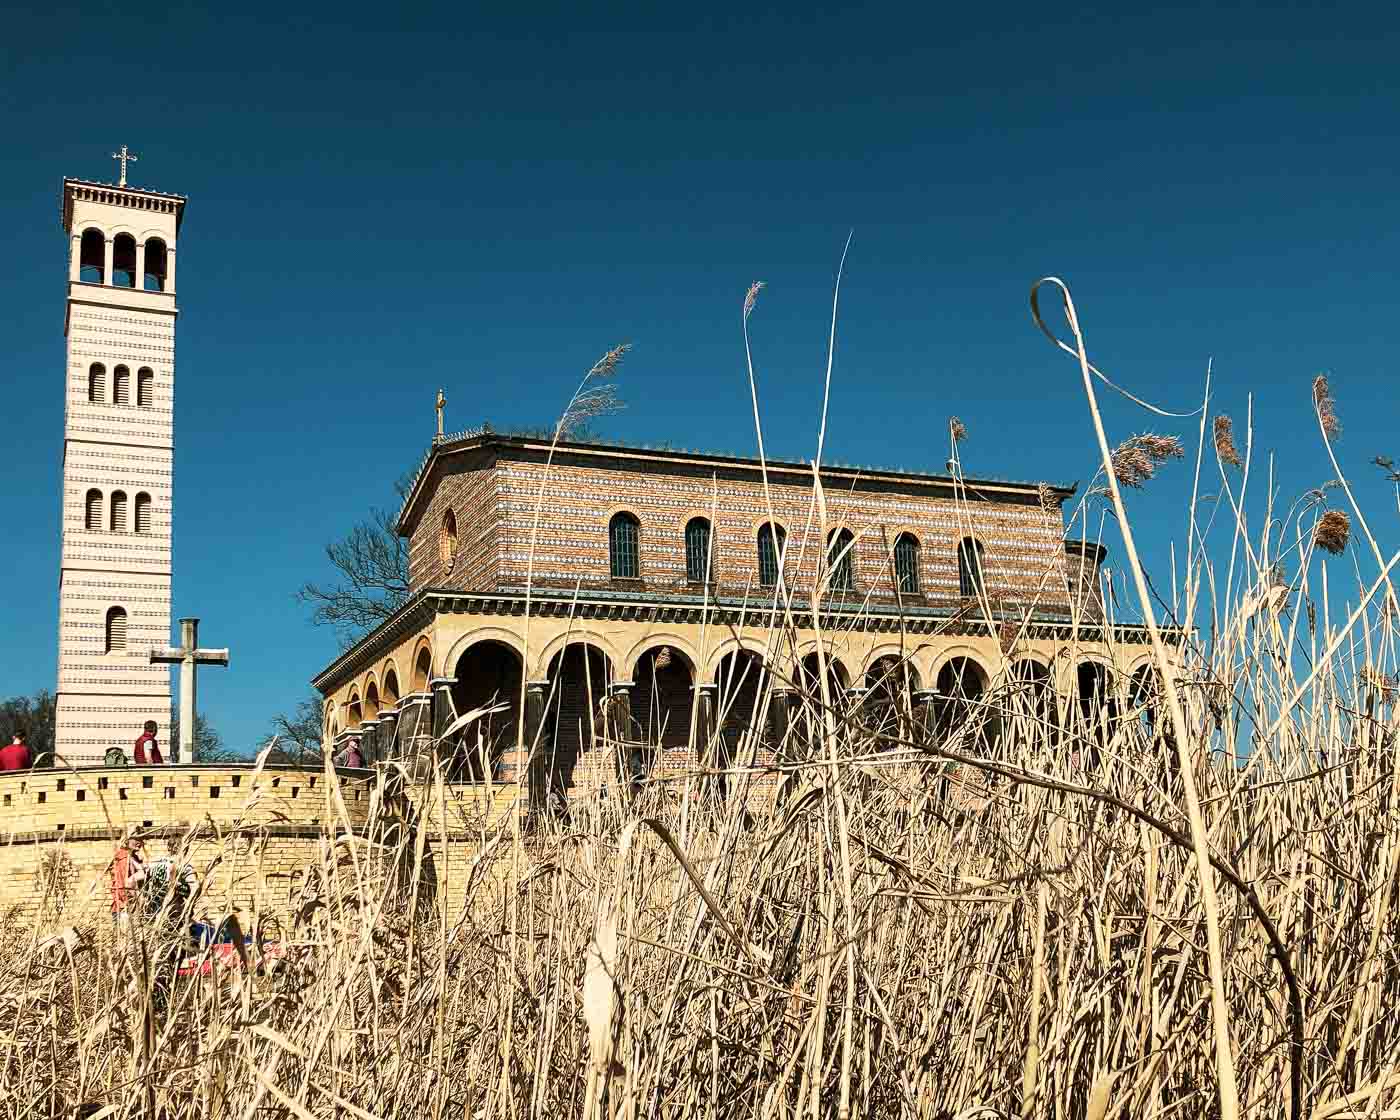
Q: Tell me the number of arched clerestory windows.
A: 6